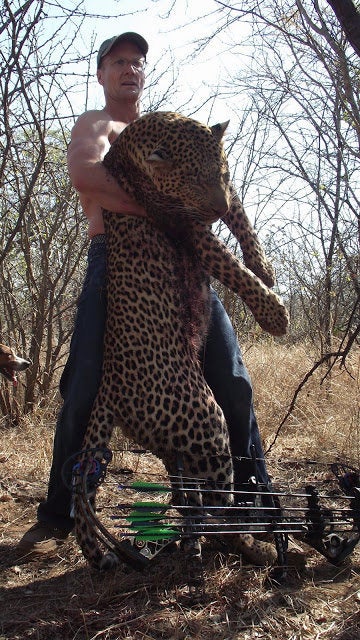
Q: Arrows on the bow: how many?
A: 5